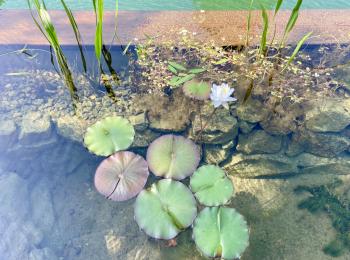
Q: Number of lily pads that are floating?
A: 7